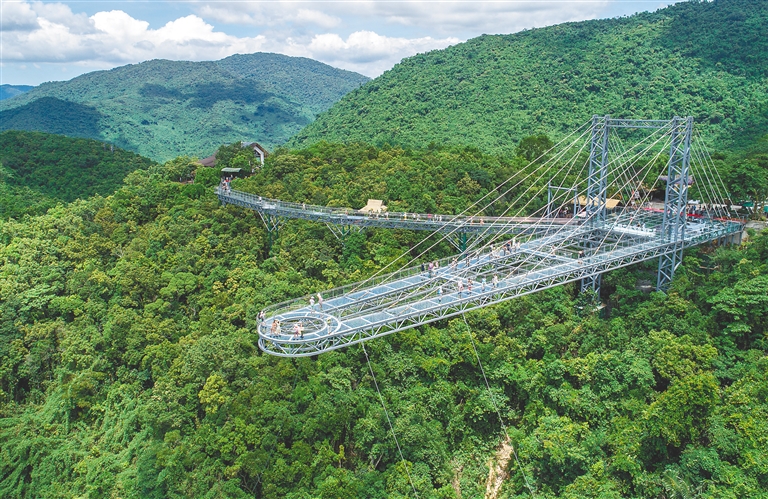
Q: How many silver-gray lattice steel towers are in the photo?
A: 2